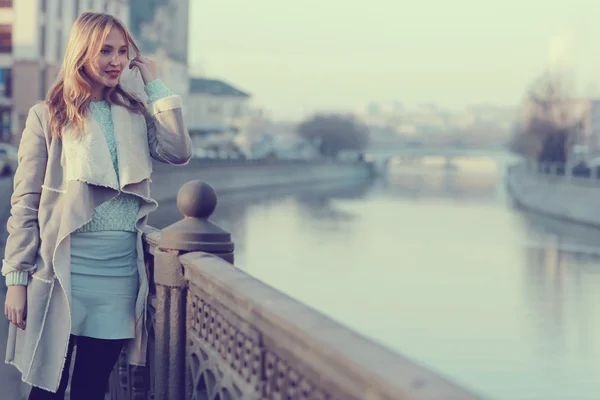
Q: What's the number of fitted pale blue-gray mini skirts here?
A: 1